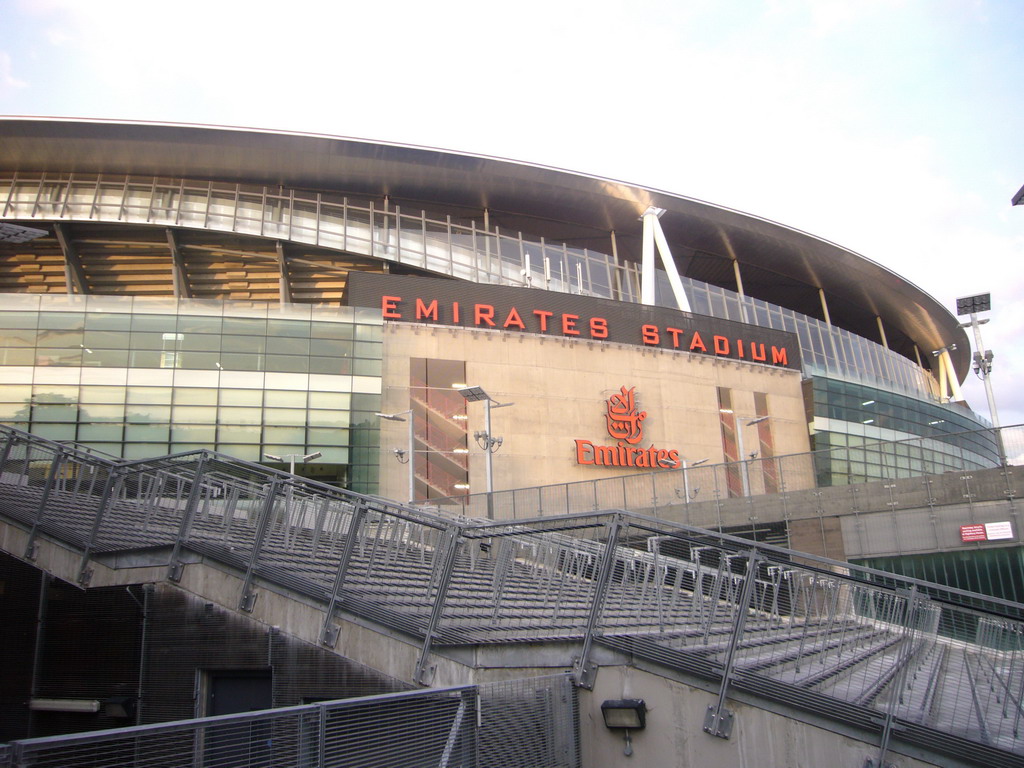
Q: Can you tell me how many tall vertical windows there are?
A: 3